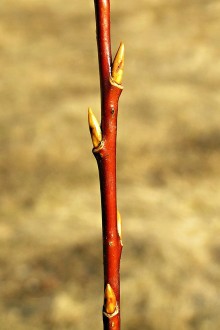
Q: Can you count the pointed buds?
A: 4